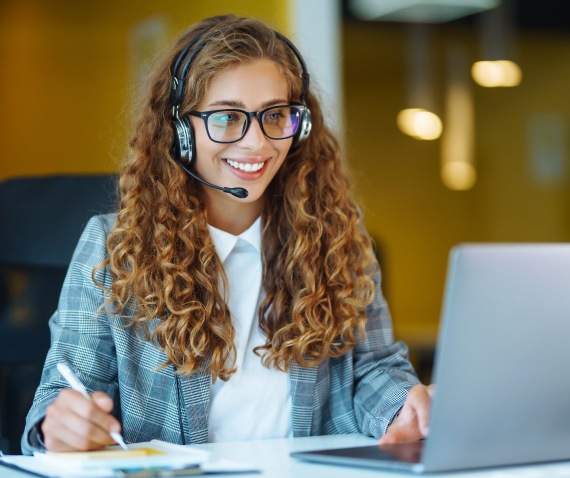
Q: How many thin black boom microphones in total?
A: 1